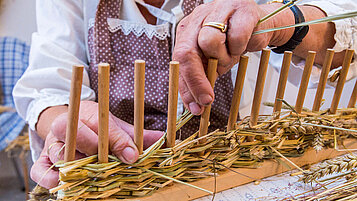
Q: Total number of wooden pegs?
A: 12